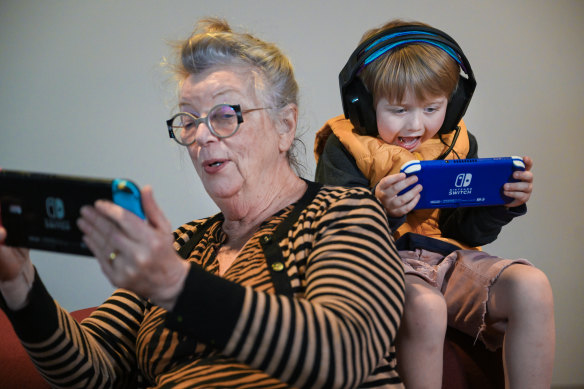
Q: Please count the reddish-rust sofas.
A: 1